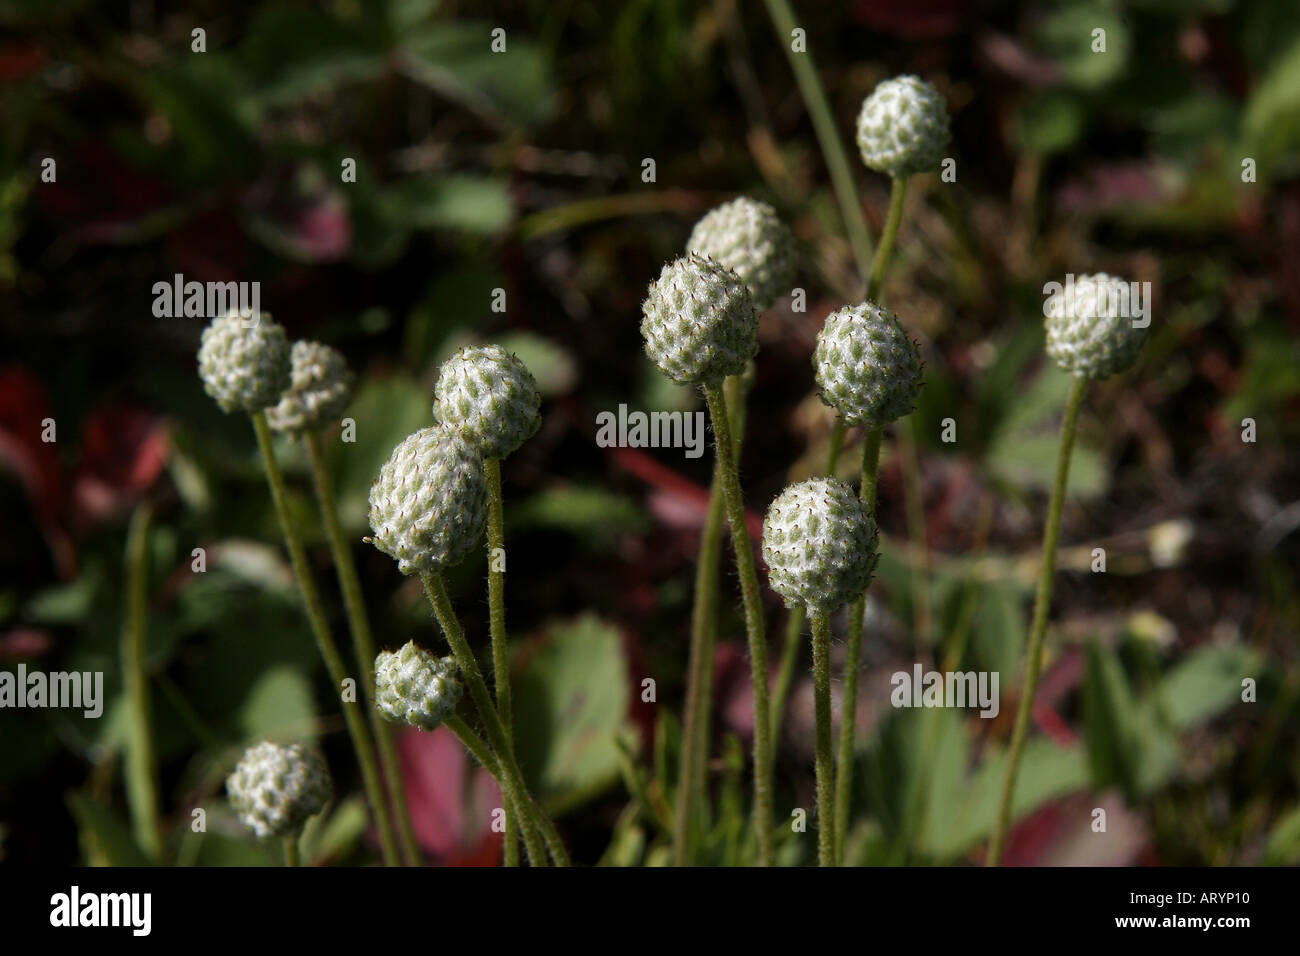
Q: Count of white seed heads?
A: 12